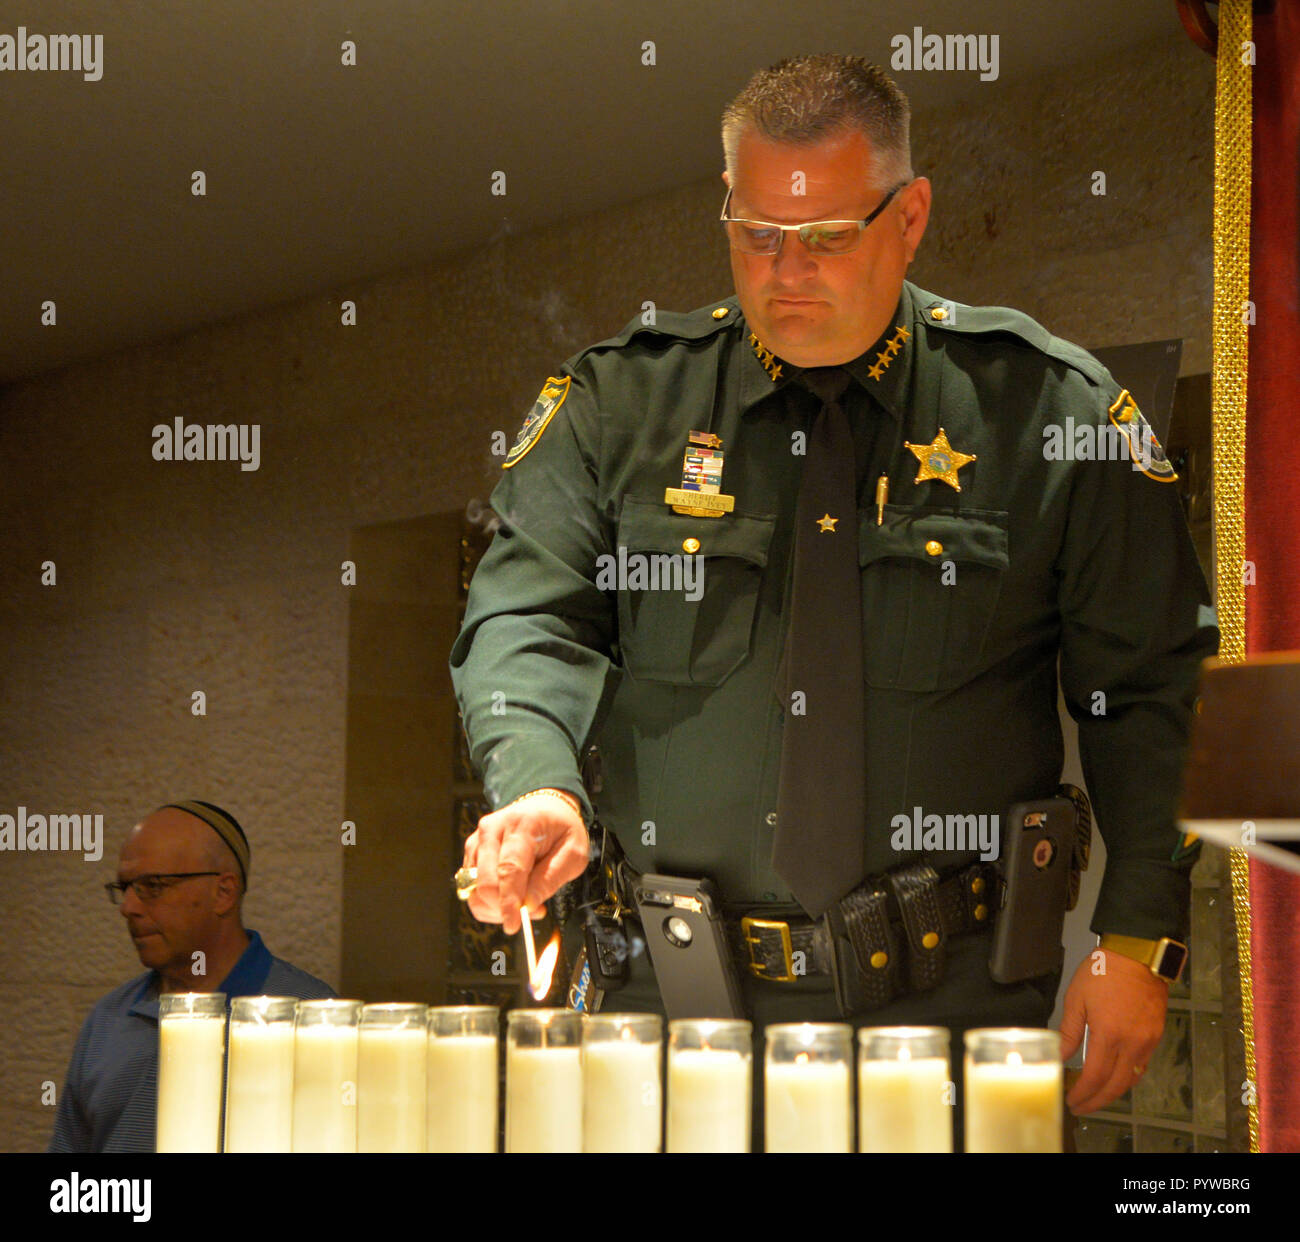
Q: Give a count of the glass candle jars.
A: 11